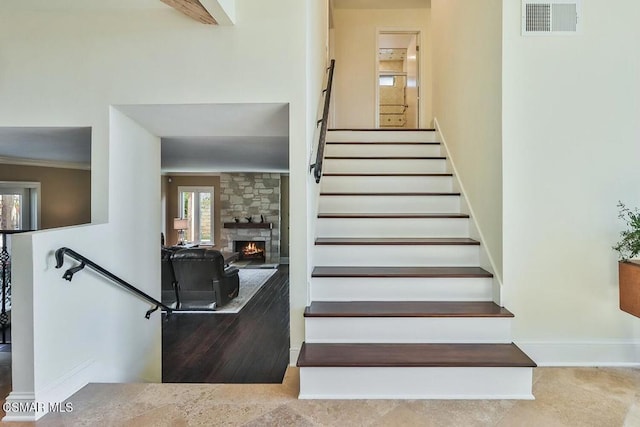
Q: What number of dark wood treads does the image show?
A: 10